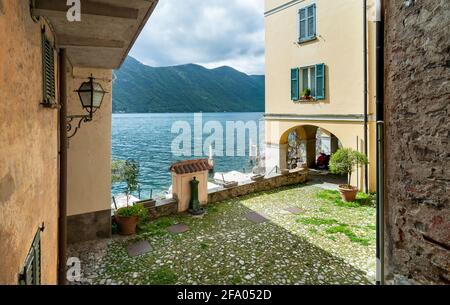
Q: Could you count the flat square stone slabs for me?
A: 4